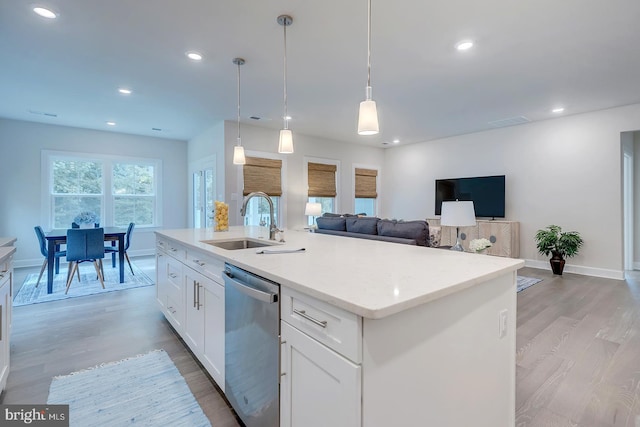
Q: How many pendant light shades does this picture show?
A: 3